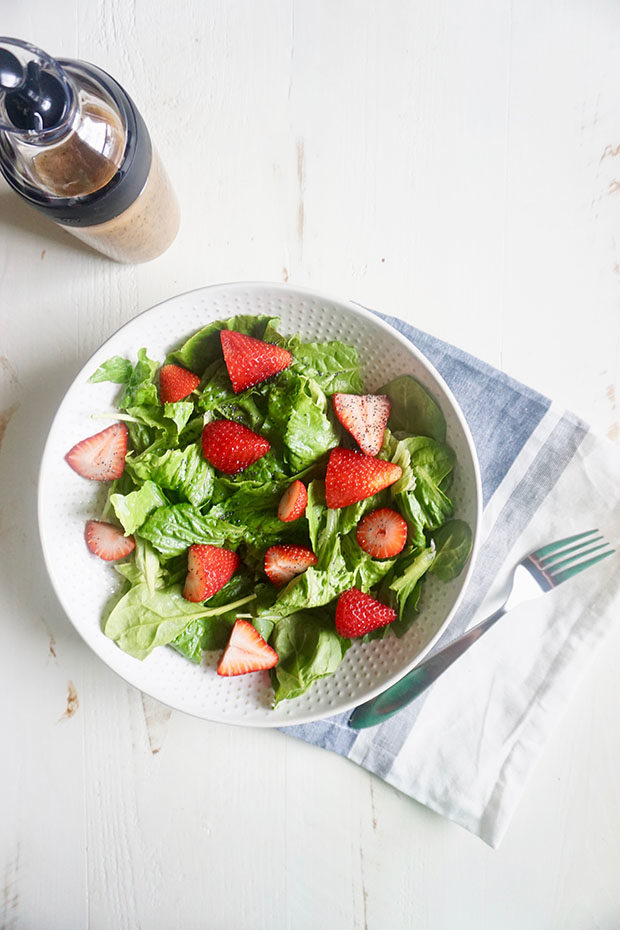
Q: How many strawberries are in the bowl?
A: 13